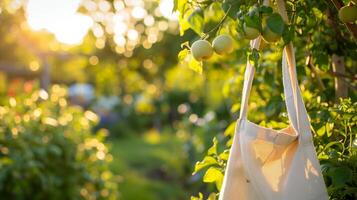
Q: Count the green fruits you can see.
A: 5